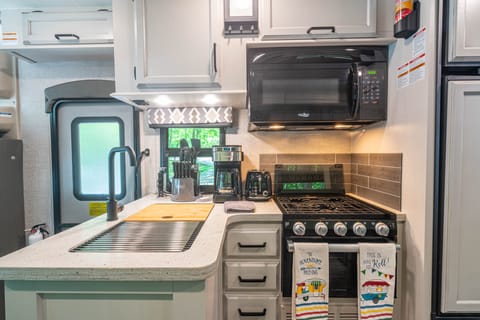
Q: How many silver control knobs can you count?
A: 5